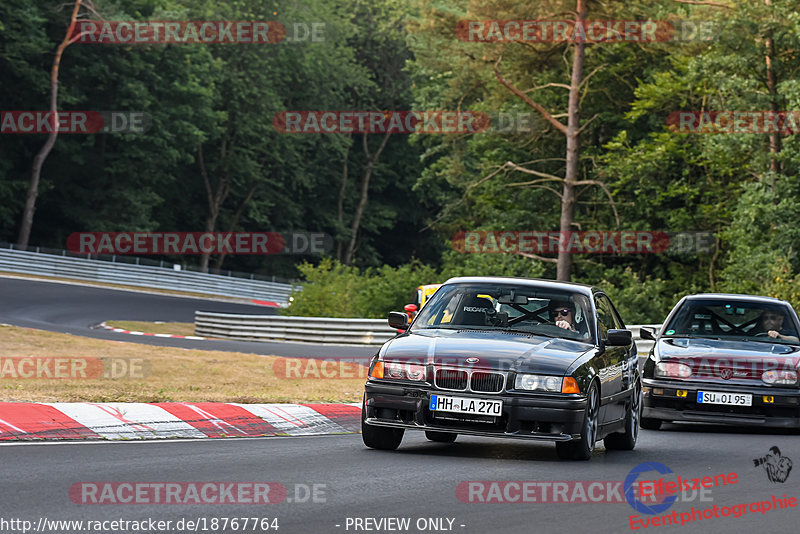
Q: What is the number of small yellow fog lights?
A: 2